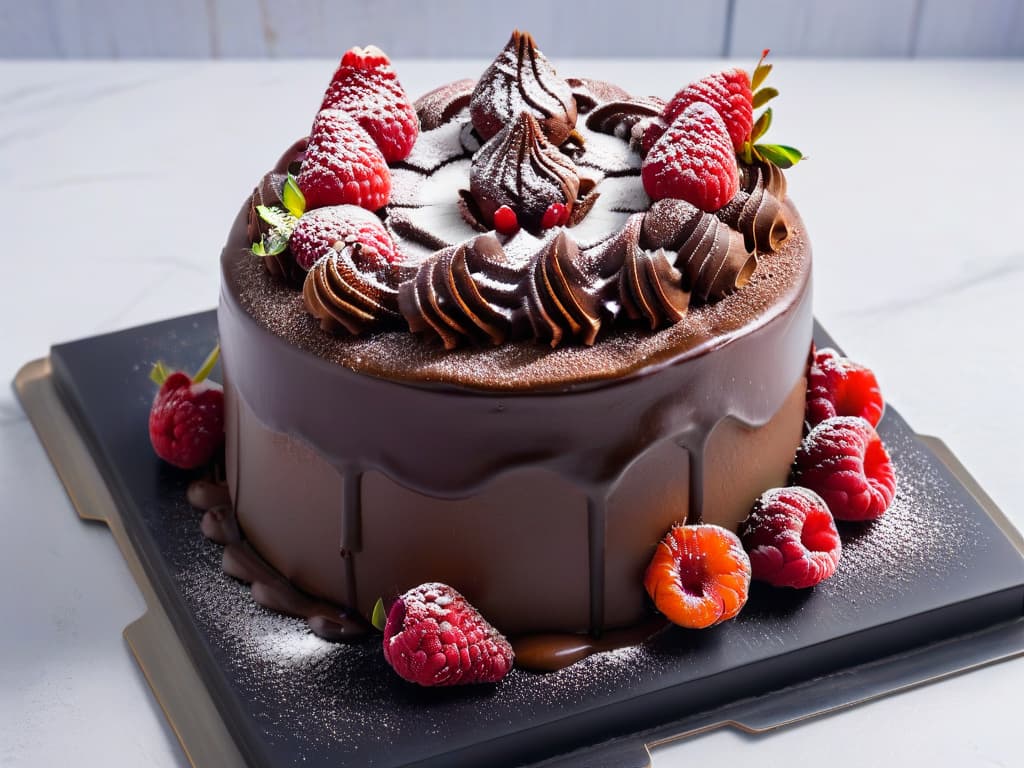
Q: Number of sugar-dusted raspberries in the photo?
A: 11